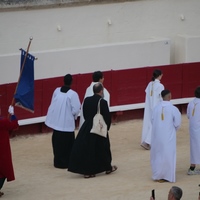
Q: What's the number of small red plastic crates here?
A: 0